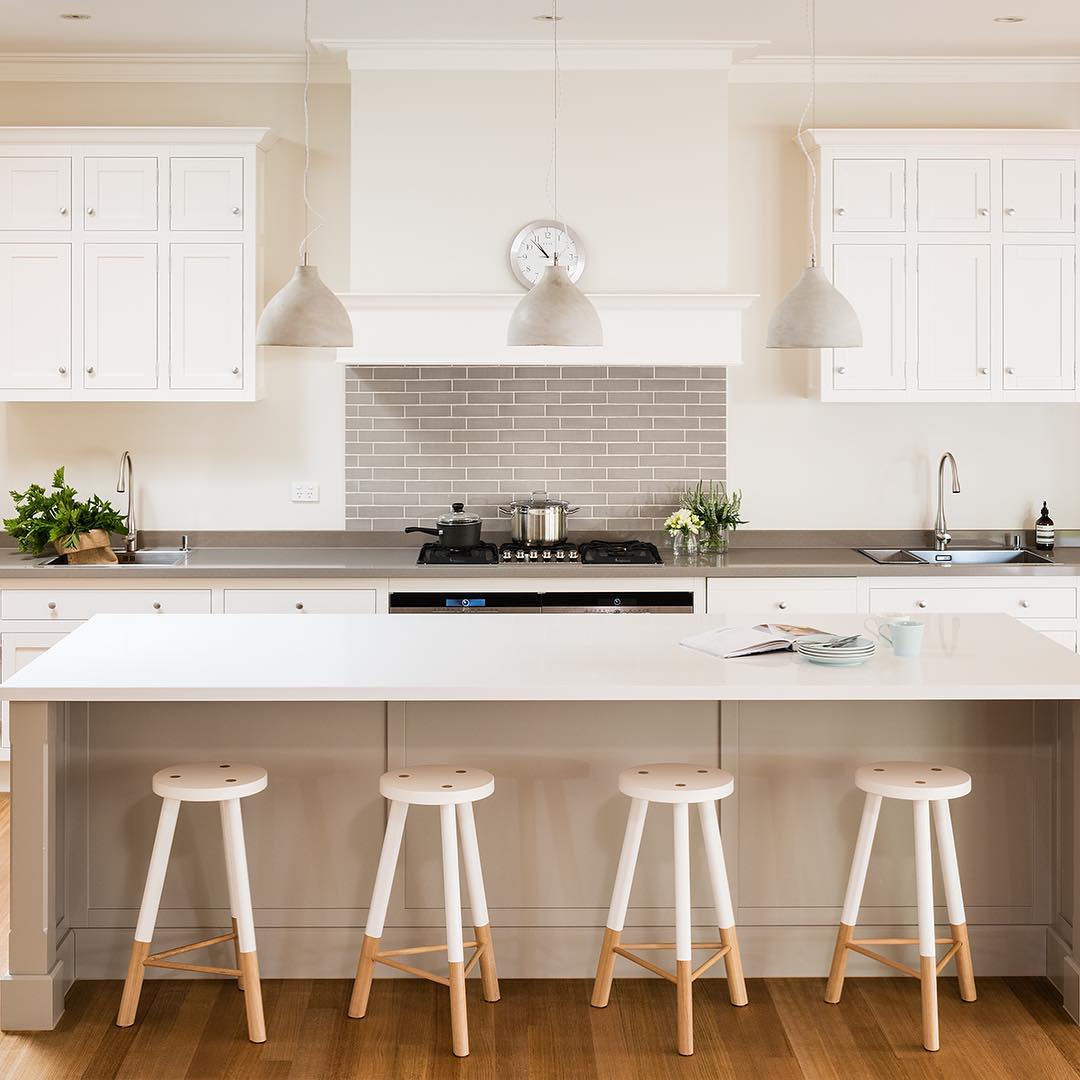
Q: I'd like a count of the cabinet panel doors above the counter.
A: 12